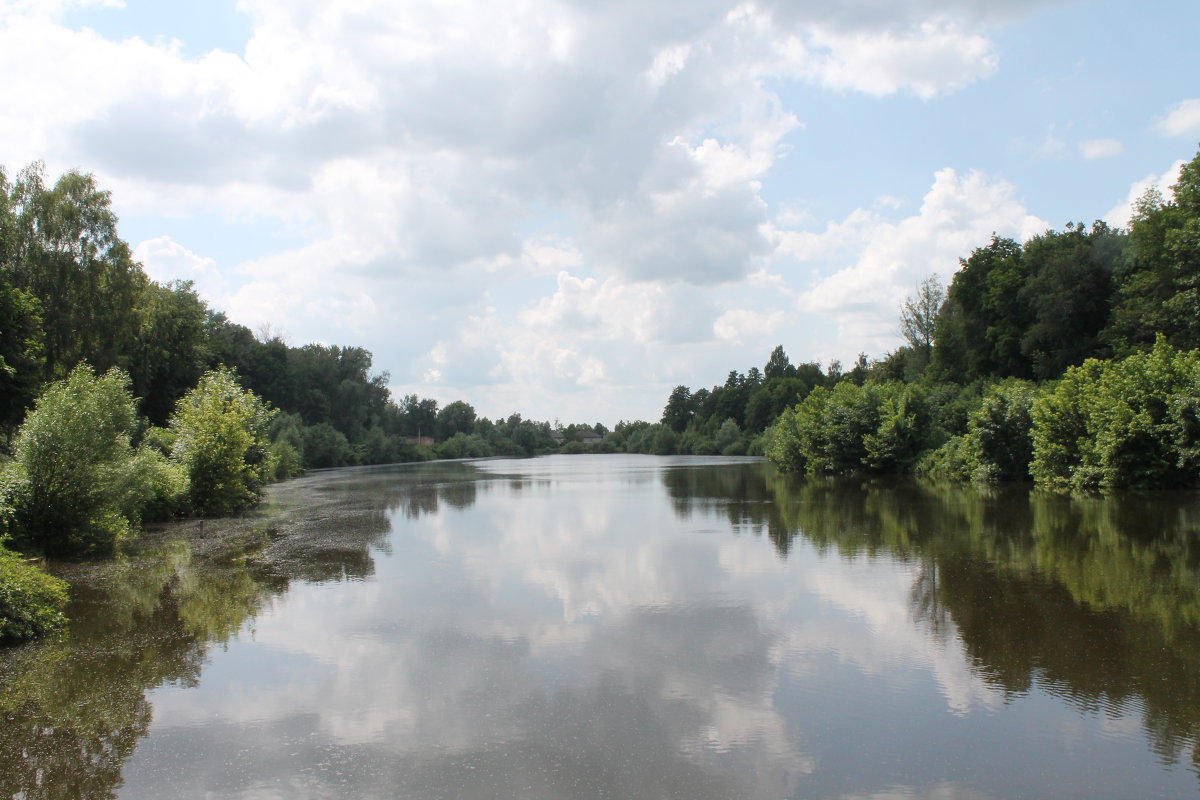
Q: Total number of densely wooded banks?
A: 2